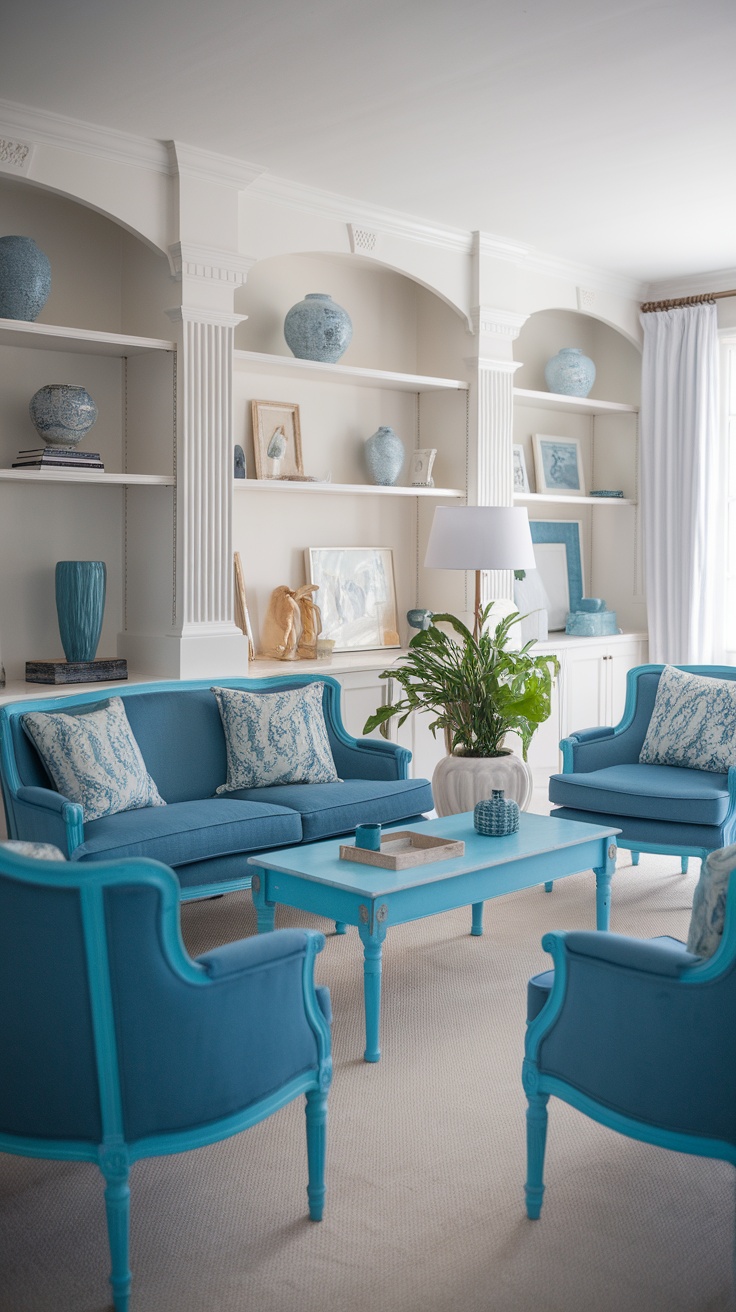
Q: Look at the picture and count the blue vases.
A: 7